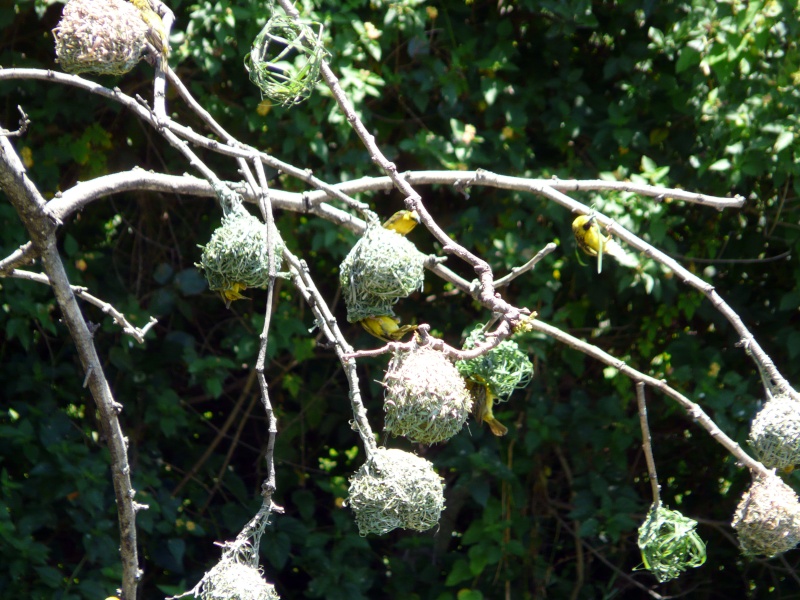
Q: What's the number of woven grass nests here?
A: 11